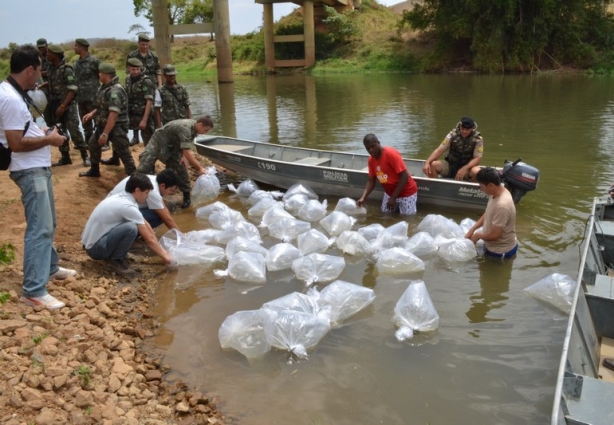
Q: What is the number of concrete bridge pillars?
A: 4